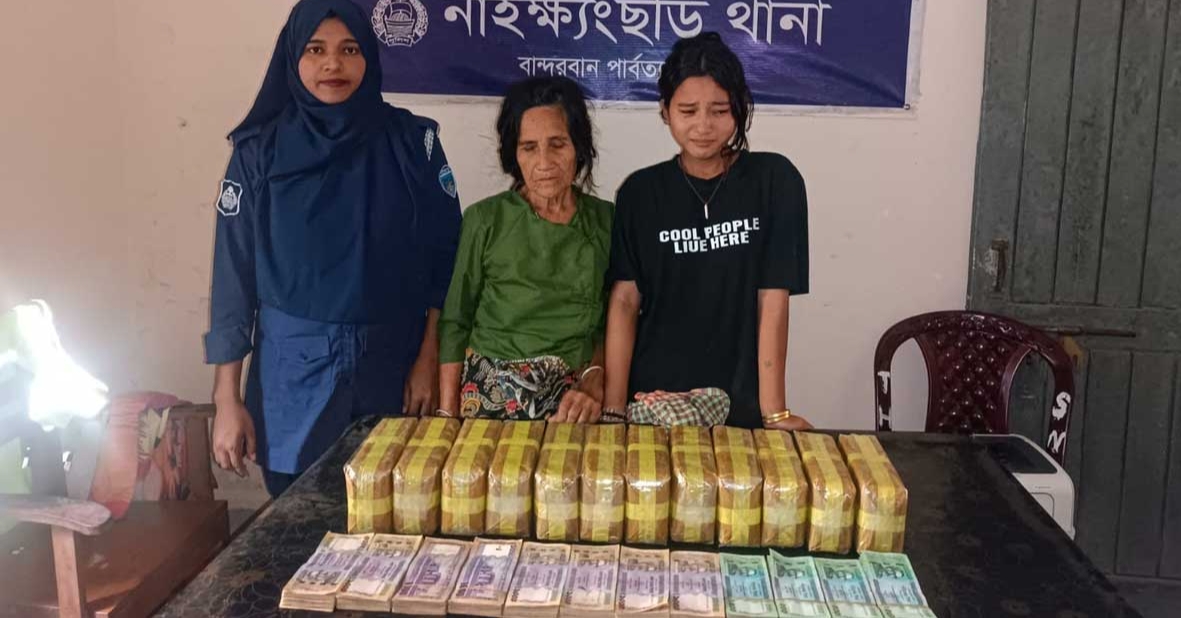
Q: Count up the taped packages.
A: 12